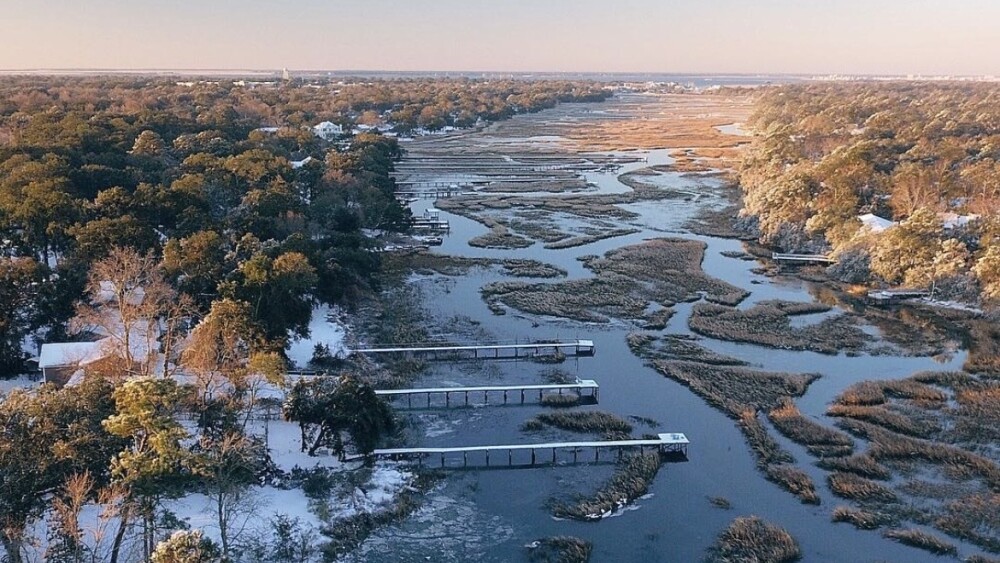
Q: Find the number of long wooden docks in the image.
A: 3